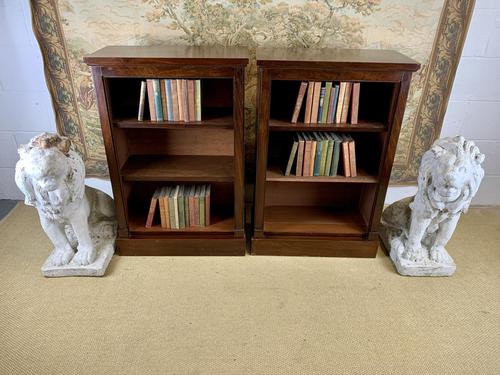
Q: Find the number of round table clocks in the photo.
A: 0